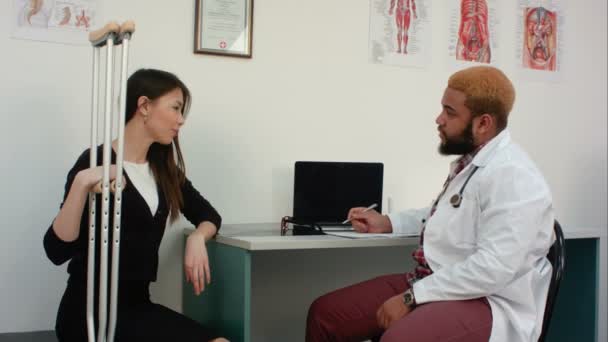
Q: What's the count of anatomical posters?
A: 4